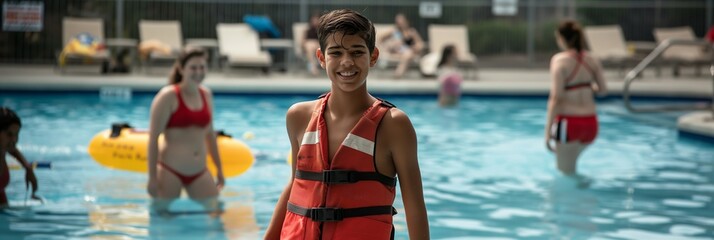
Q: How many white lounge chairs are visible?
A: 8